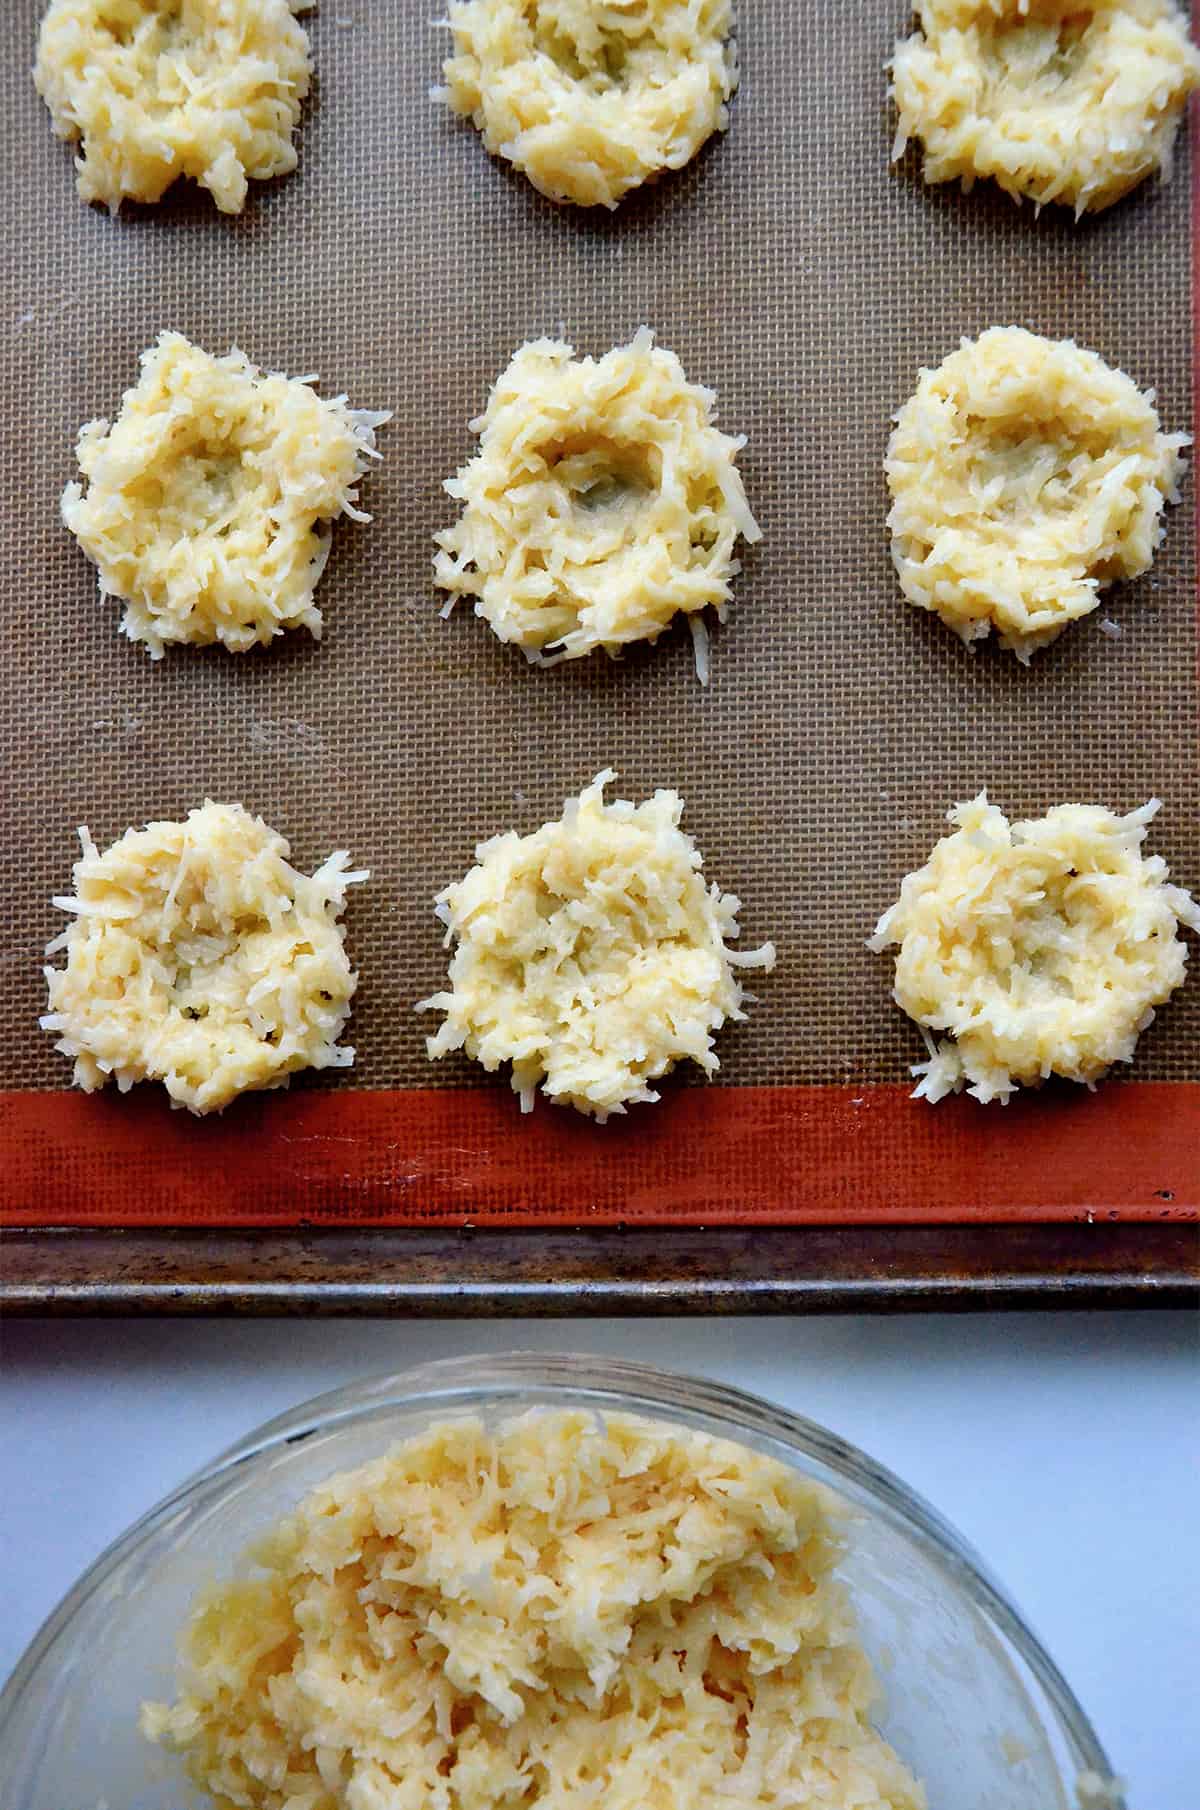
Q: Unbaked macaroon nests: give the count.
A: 9